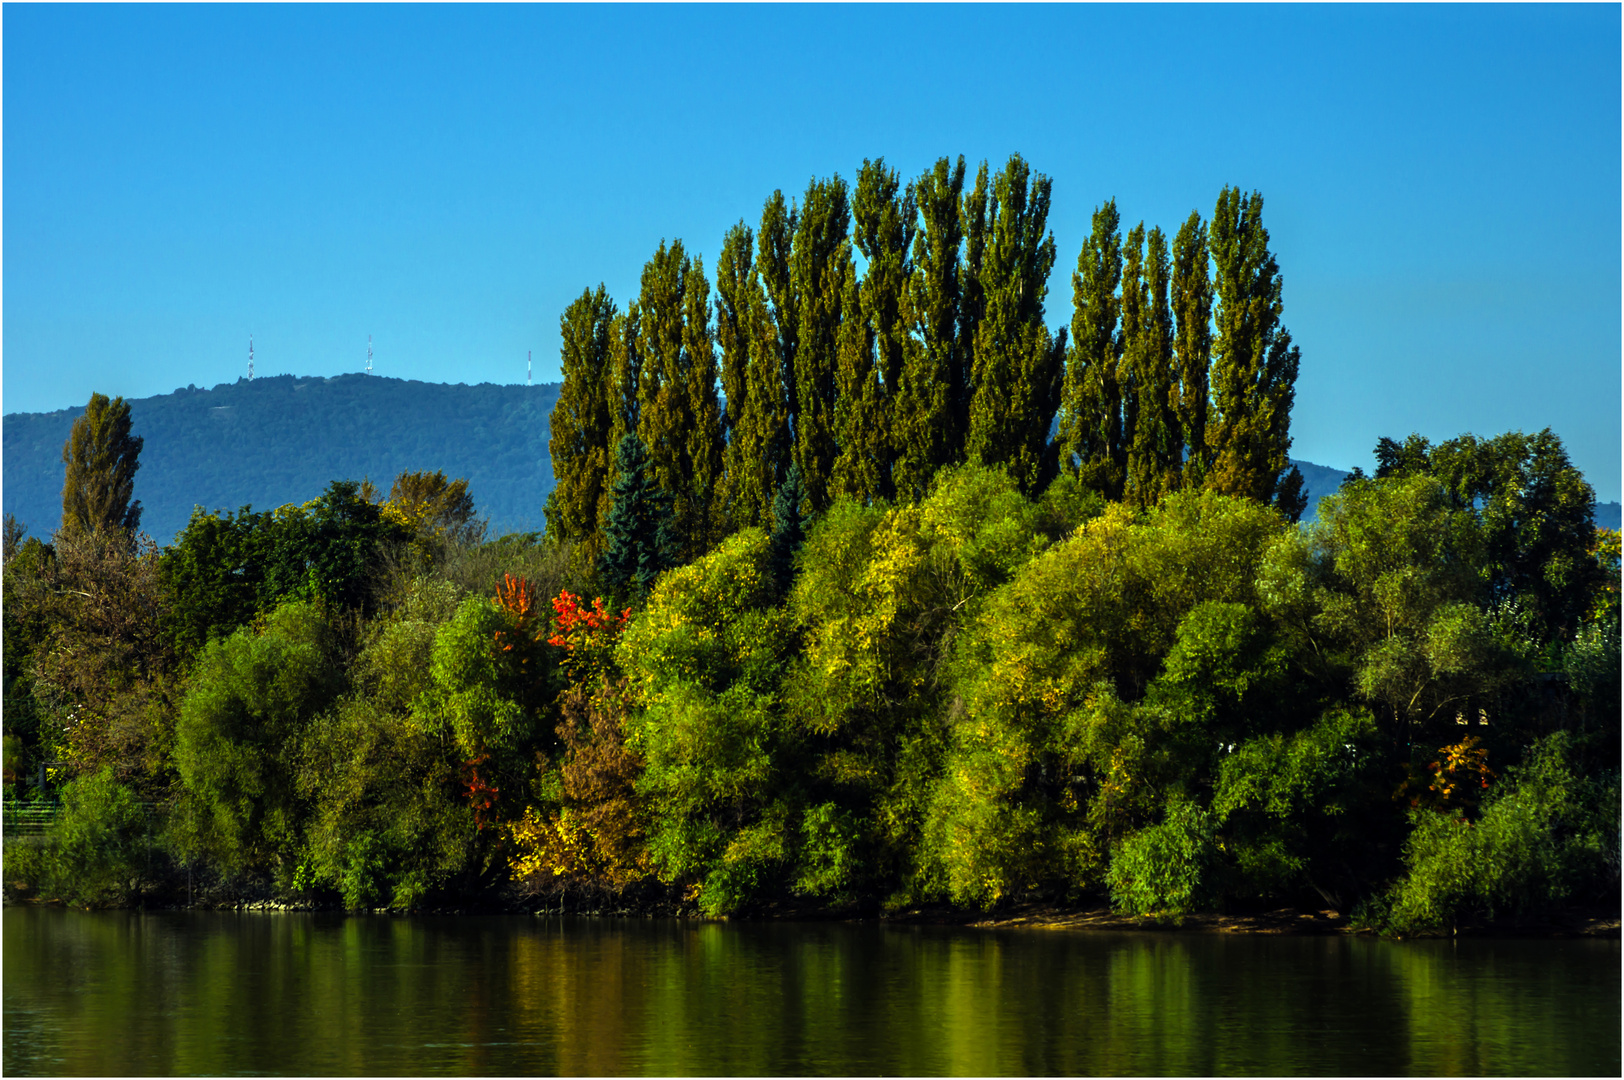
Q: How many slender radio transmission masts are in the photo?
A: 3